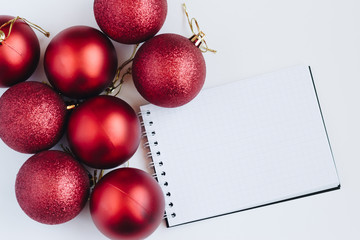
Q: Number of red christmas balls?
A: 8